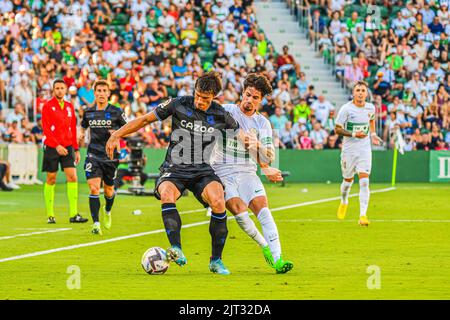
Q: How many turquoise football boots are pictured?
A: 2